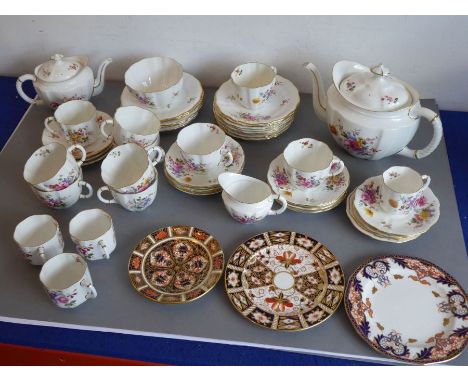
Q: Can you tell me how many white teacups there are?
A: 14